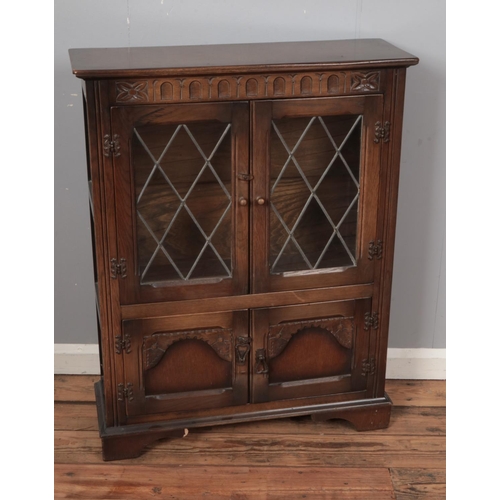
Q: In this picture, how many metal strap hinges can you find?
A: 8